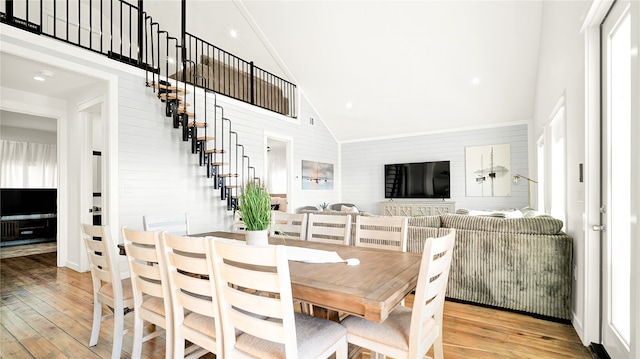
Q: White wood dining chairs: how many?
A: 10